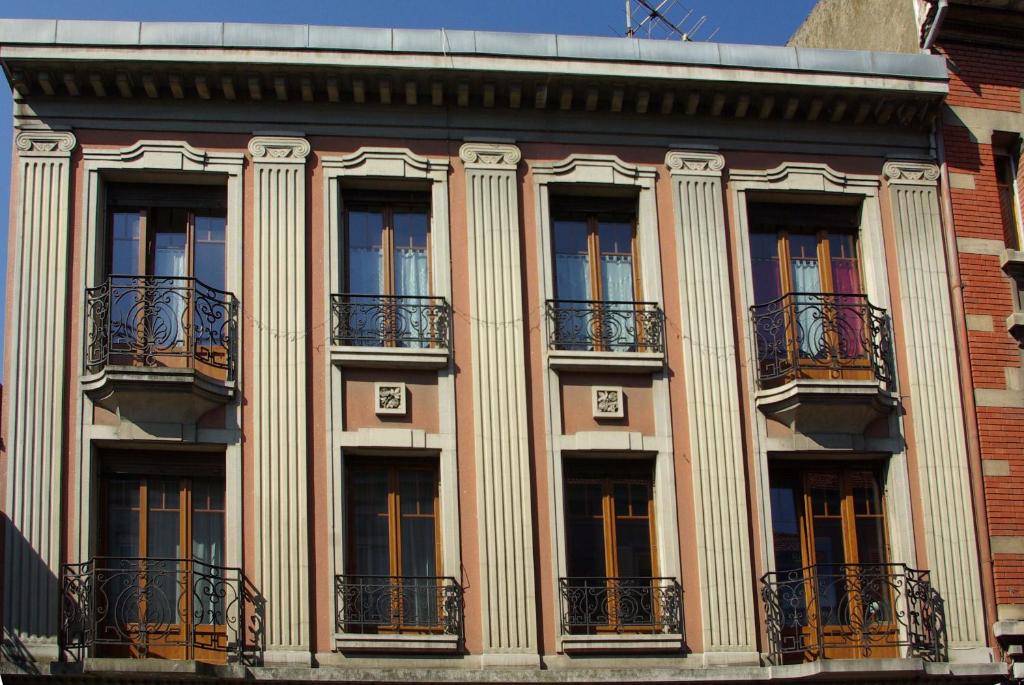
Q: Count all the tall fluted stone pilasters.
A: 5